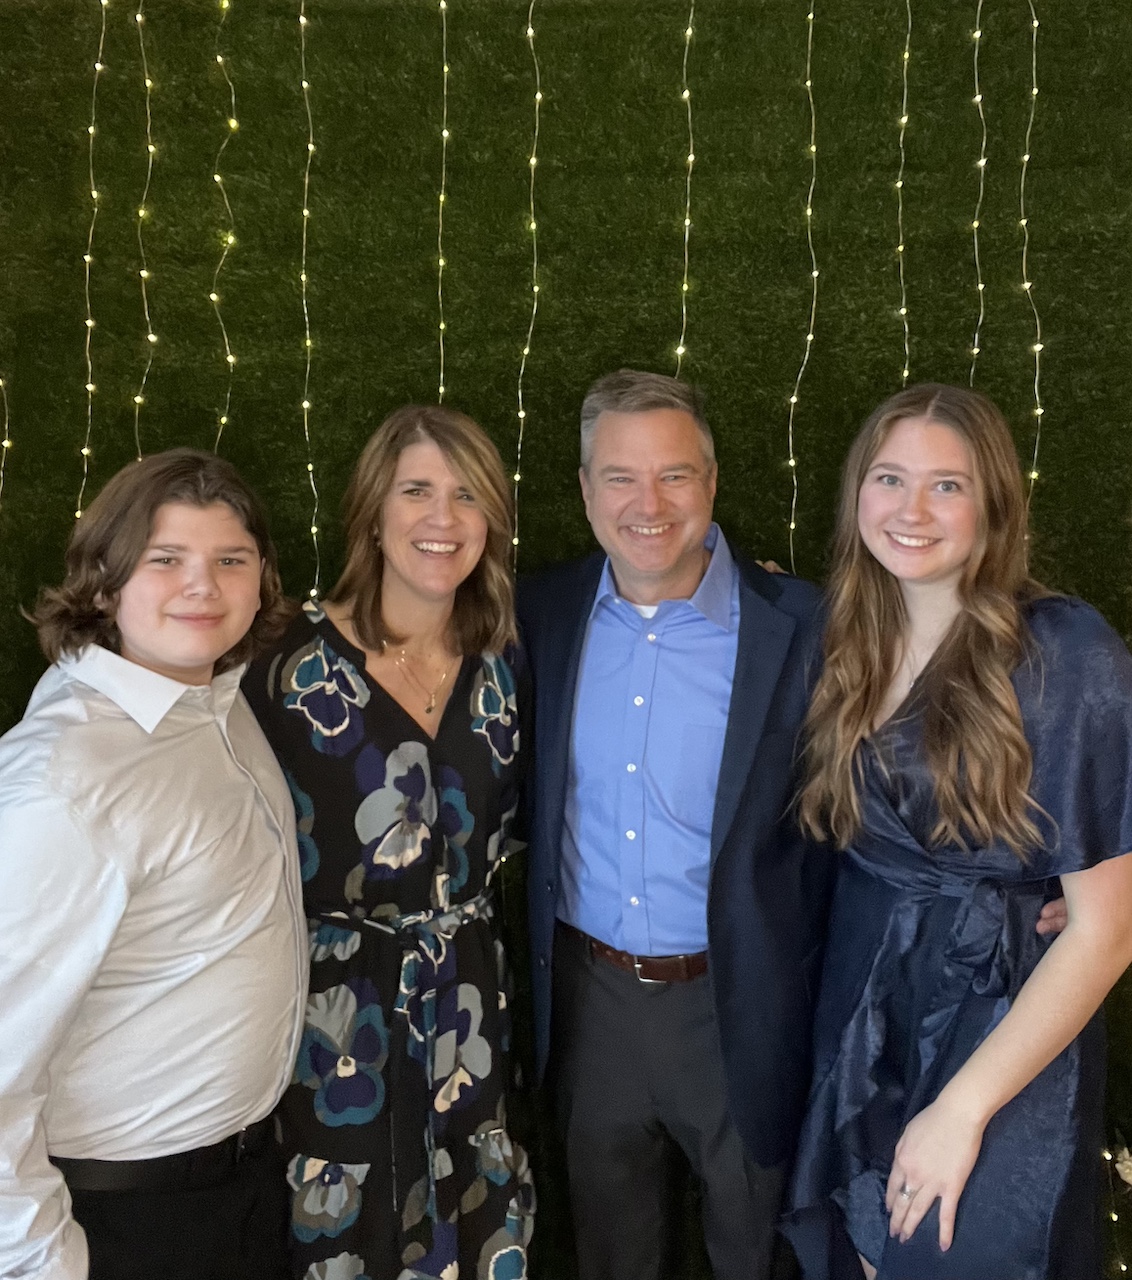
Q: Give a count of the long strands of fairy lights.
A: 11